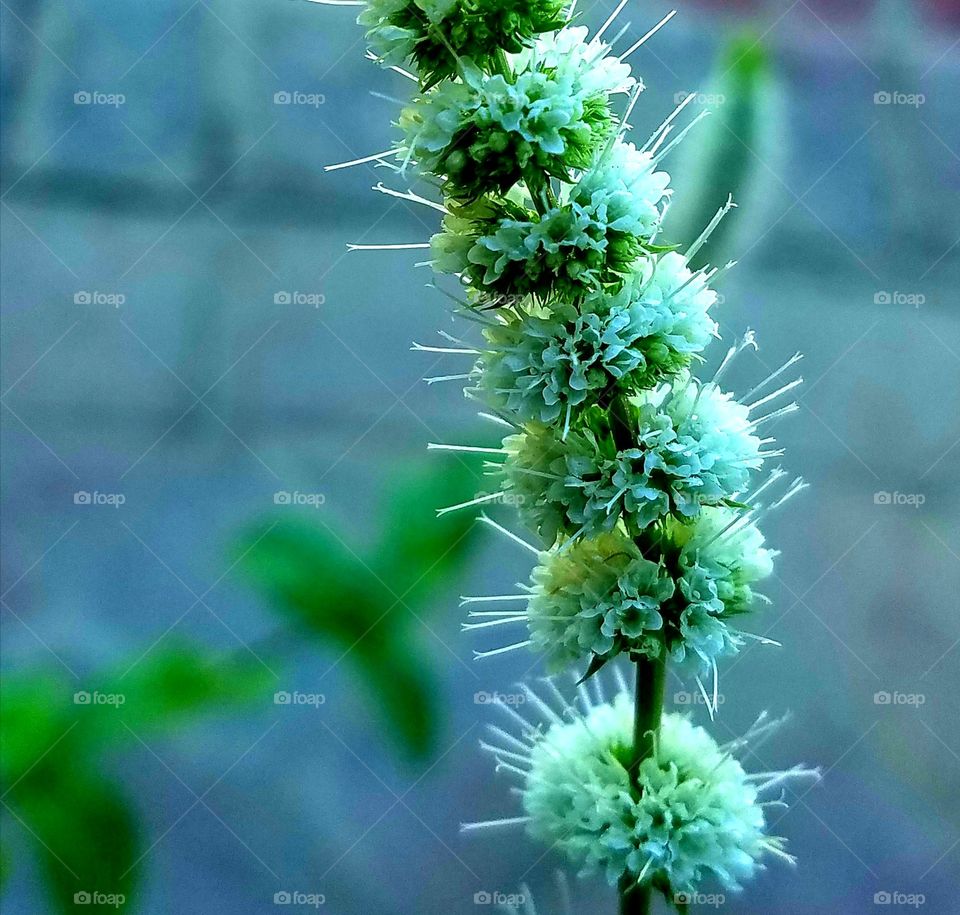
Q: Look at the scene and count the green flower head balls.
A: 7